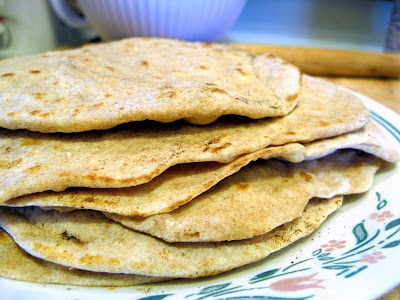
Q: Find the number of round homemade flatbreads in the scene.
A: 6